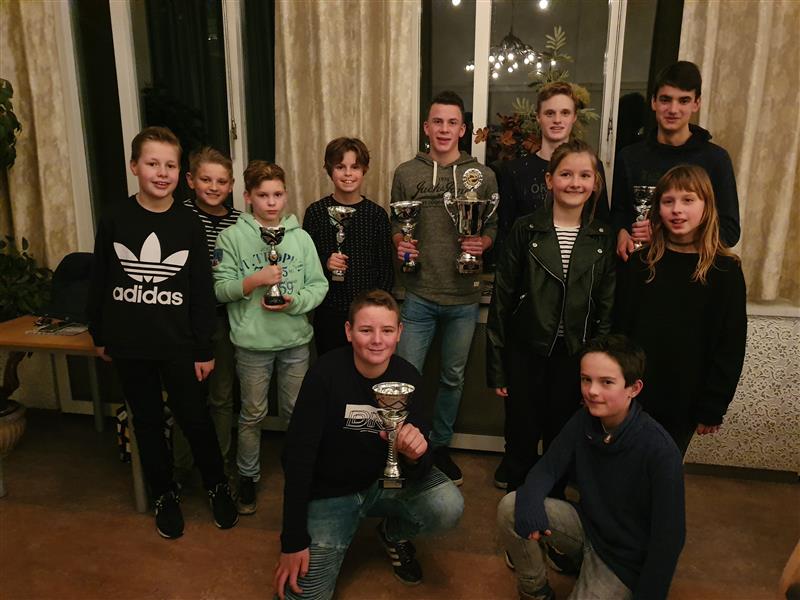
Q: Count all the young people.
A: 11